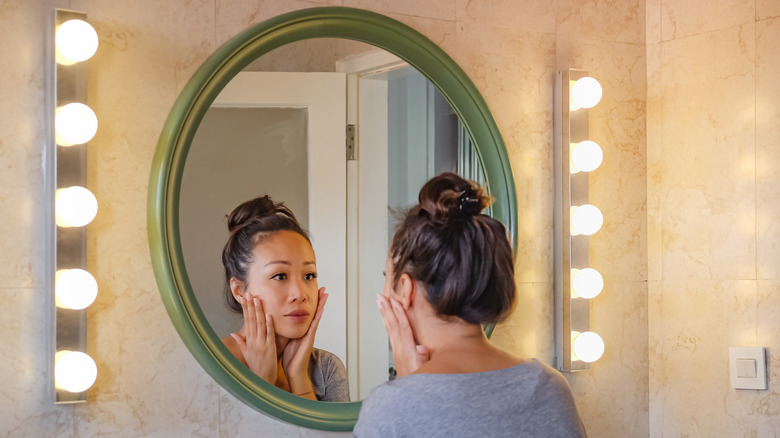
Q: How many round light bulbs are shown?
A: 10